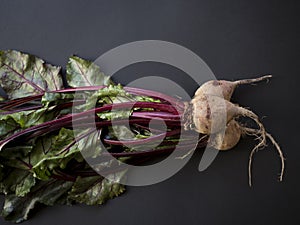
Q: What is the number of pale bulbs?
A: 3